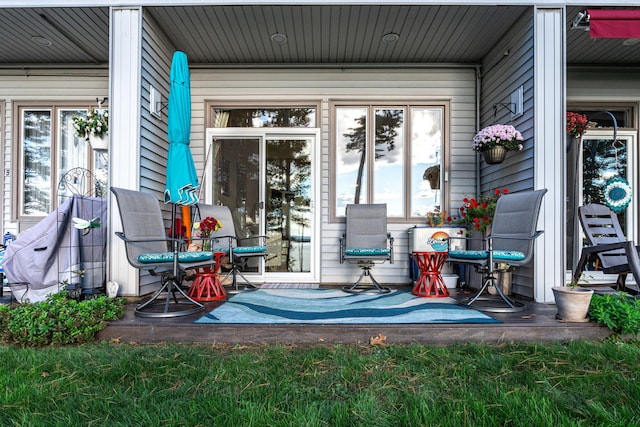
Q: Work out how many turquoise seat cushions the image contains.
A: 4